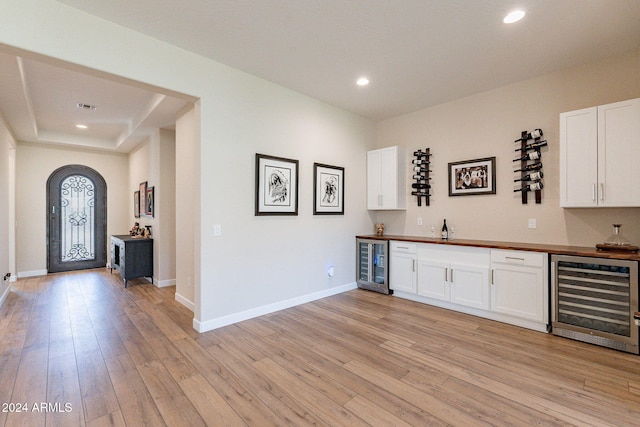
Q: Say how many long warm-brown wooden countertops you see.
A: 1